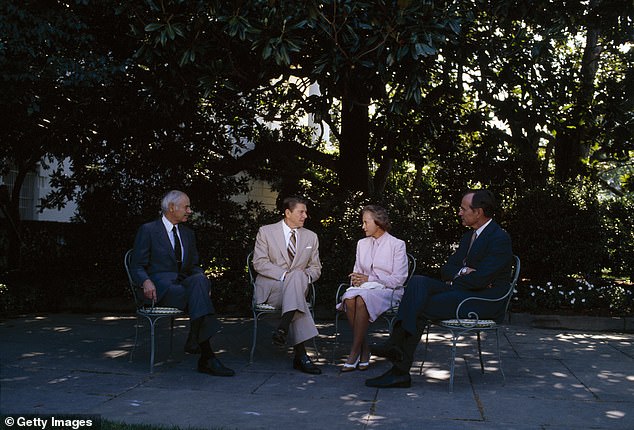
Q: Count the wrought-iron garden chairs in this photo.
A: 4